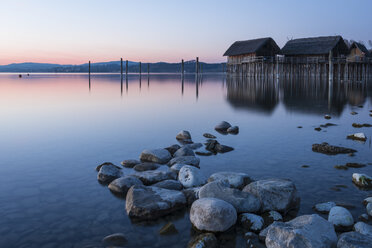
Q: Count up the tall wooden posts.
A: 7